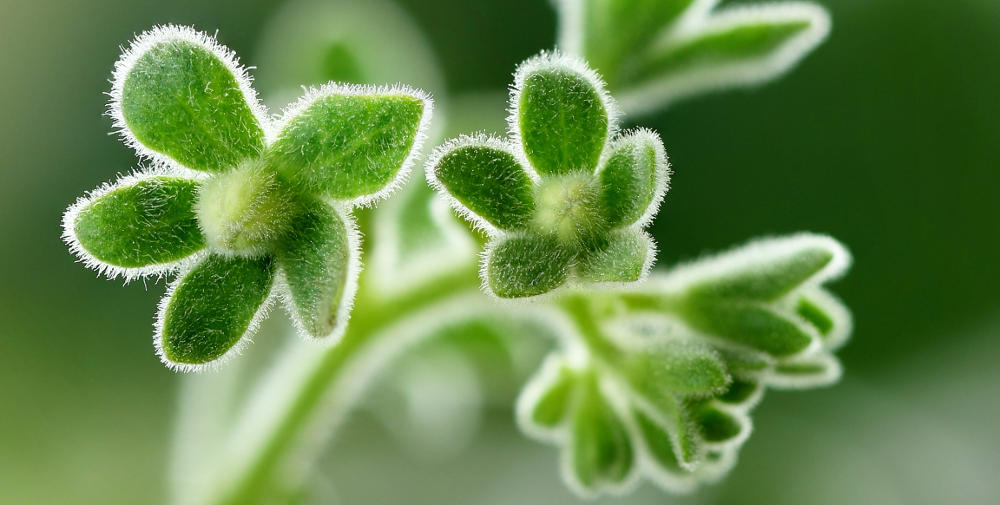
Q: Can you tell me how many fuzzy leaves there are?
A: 10